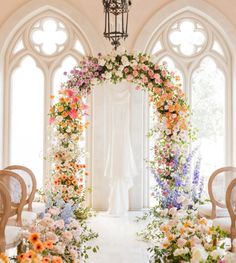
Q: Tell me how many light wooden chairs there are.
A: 5